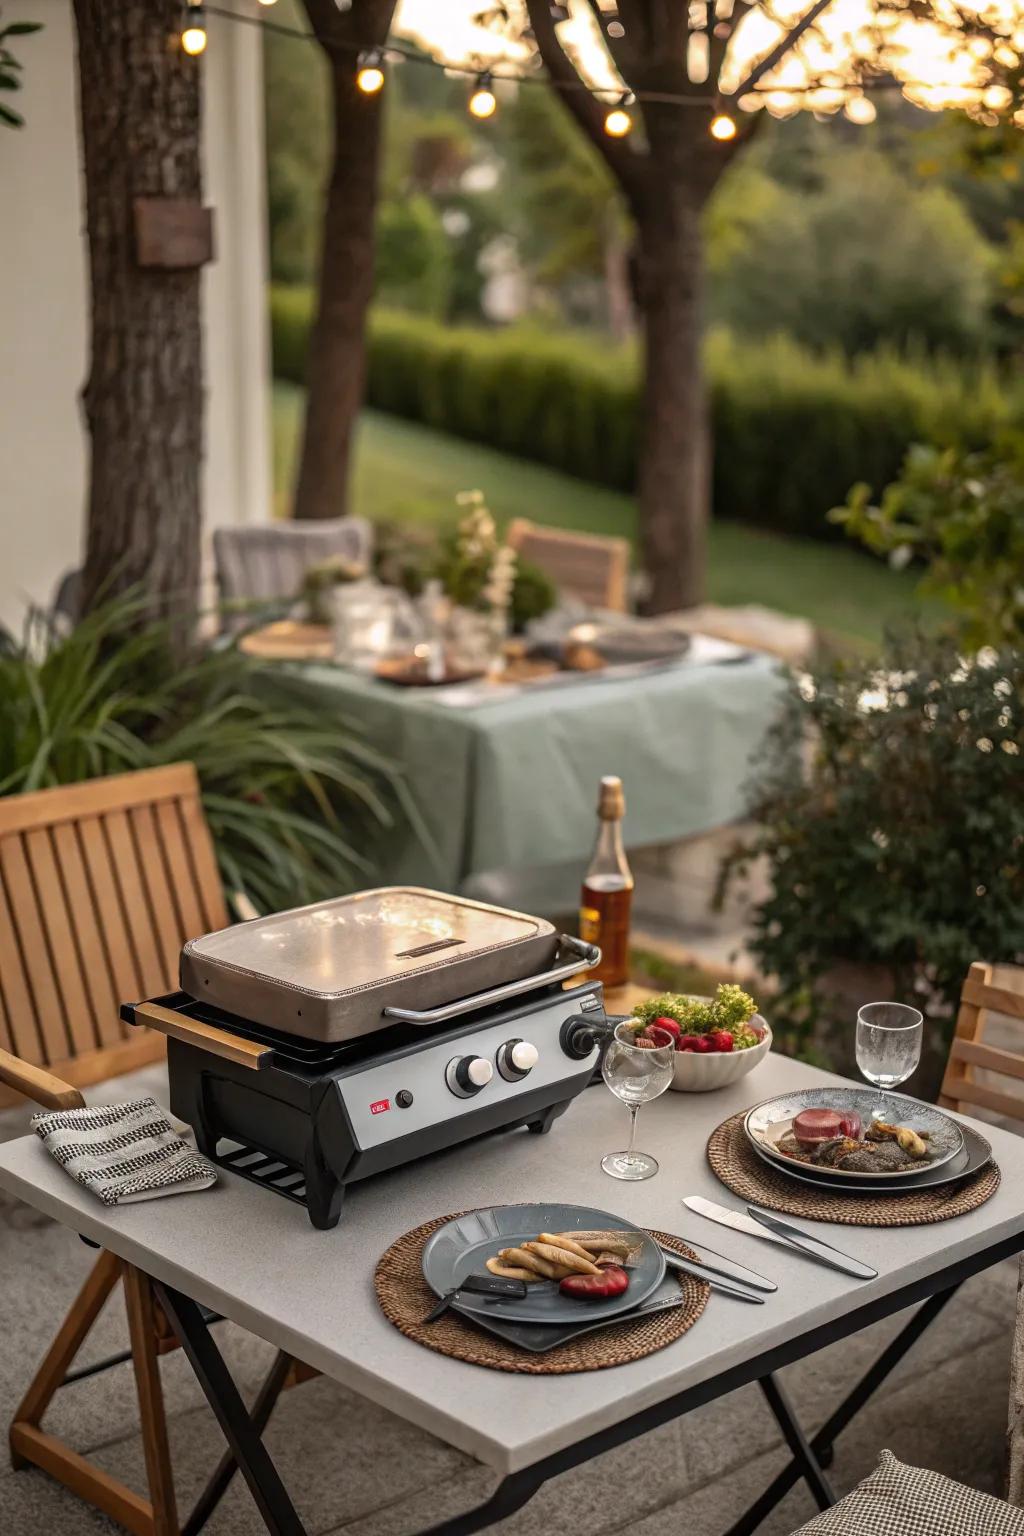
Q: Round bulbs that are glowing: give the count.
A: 5